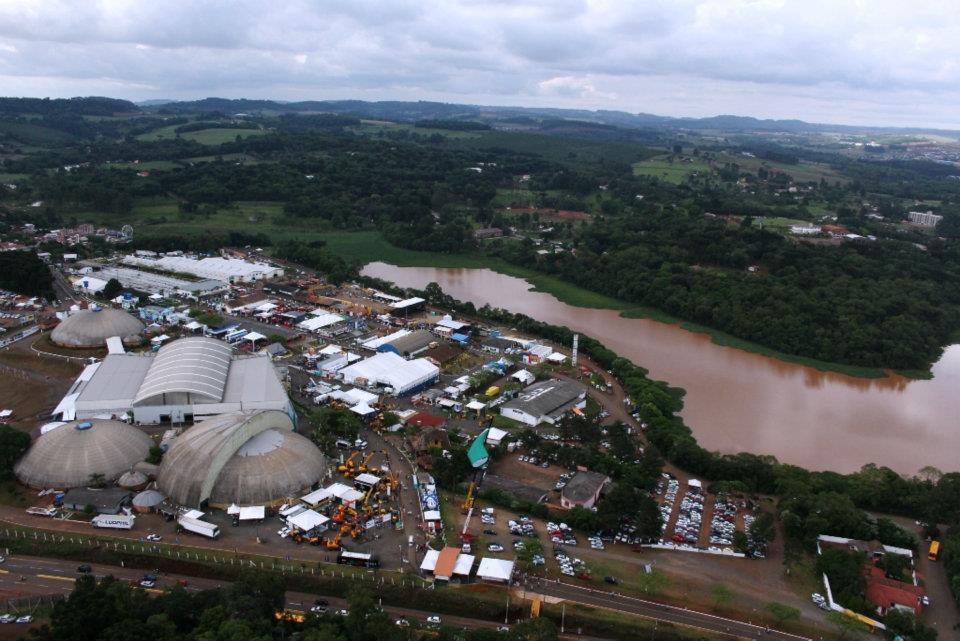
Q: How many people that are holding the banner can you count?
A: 0